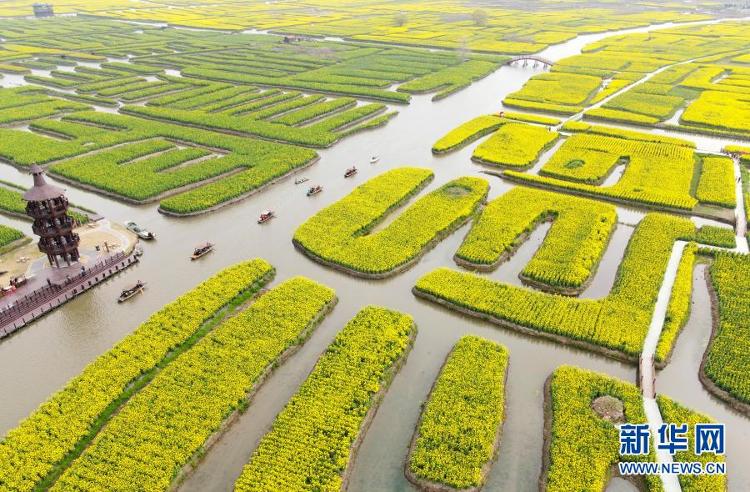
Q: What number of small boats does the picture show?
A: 8